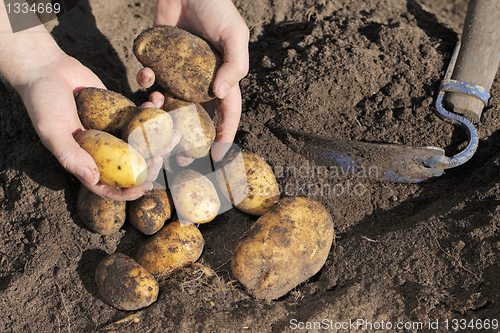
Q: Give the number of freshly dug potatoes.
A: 12